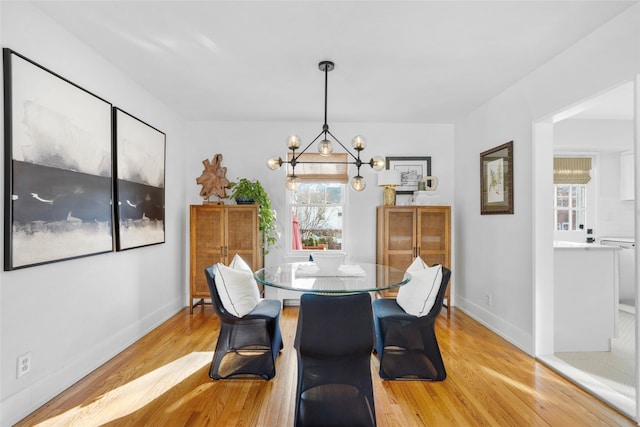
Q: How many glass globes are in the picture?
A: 7